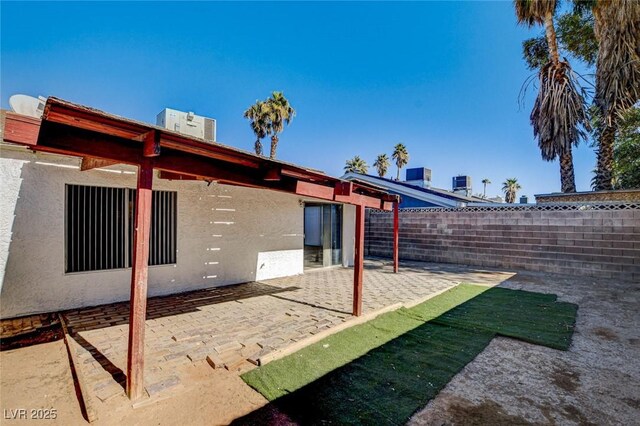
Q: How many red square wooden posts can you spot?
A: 3